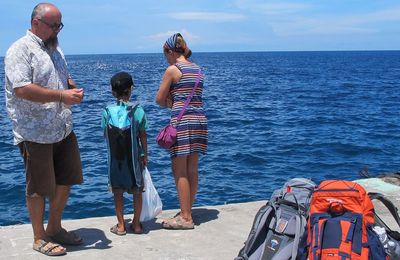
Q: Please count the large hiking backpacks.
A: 2